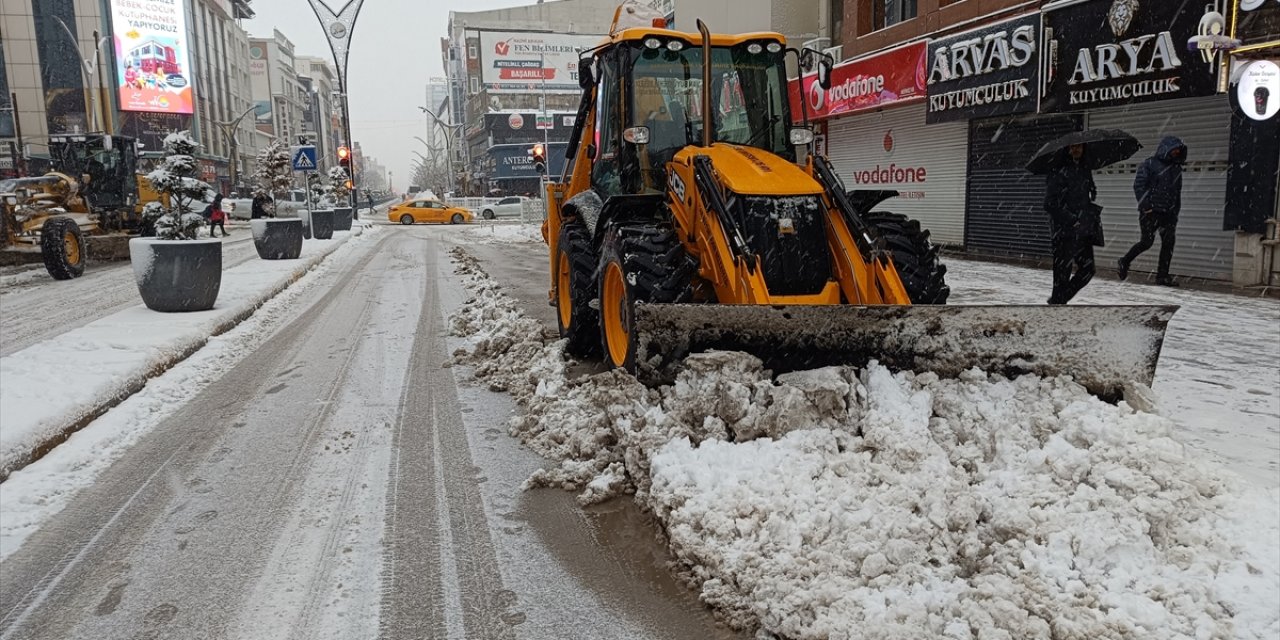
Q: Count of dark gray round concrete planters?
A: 4